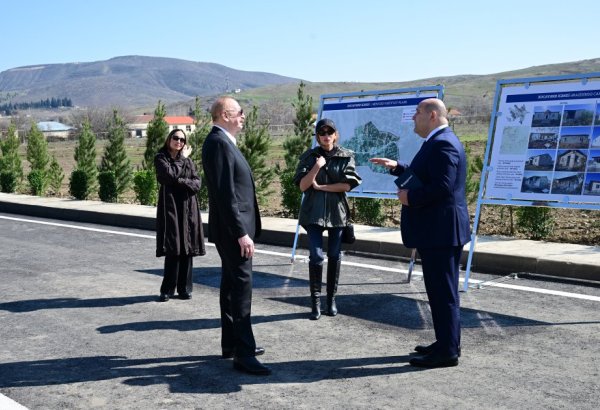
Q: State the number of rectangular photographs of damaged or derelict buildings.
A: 12